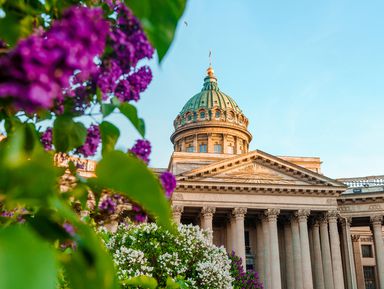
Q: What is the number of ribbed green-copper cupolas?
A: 1